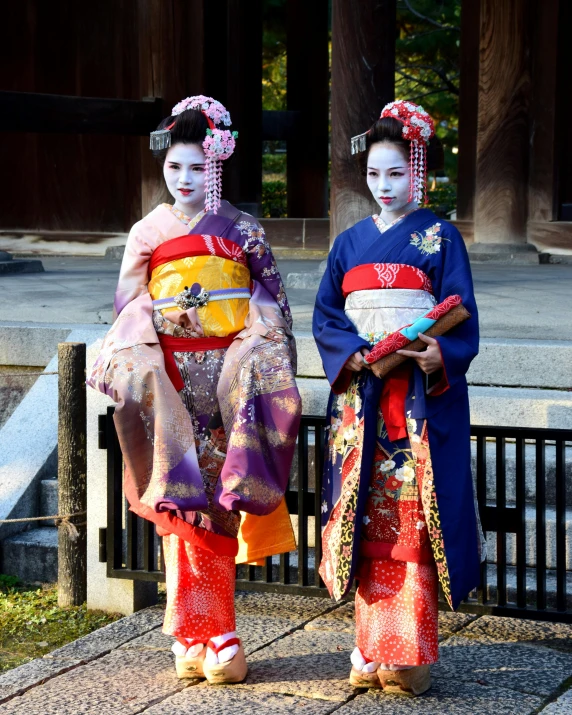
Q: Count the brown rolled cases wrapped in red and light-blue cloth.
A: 1